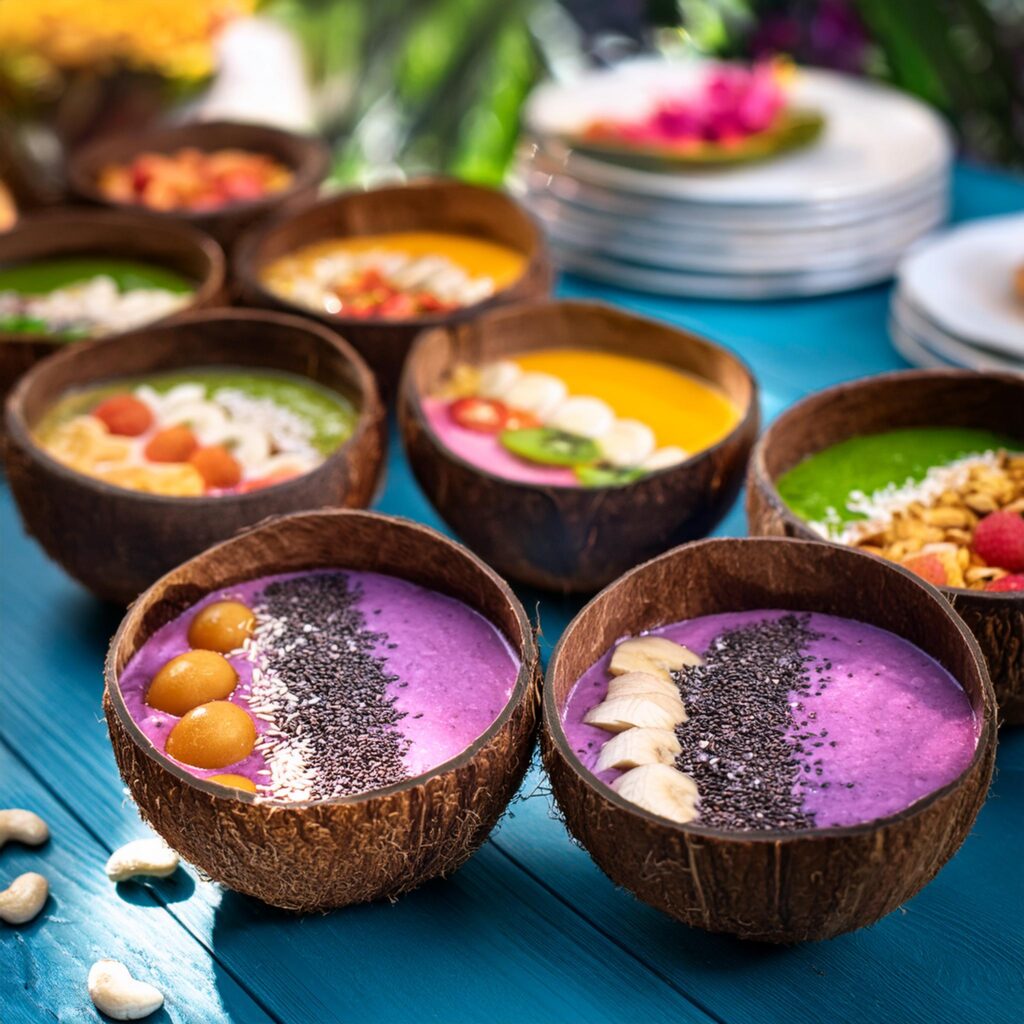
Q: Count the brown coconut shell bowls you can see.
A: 8